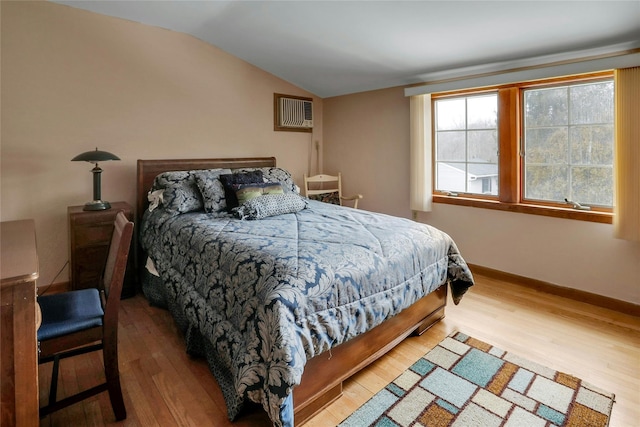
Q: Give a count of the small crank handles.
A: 2